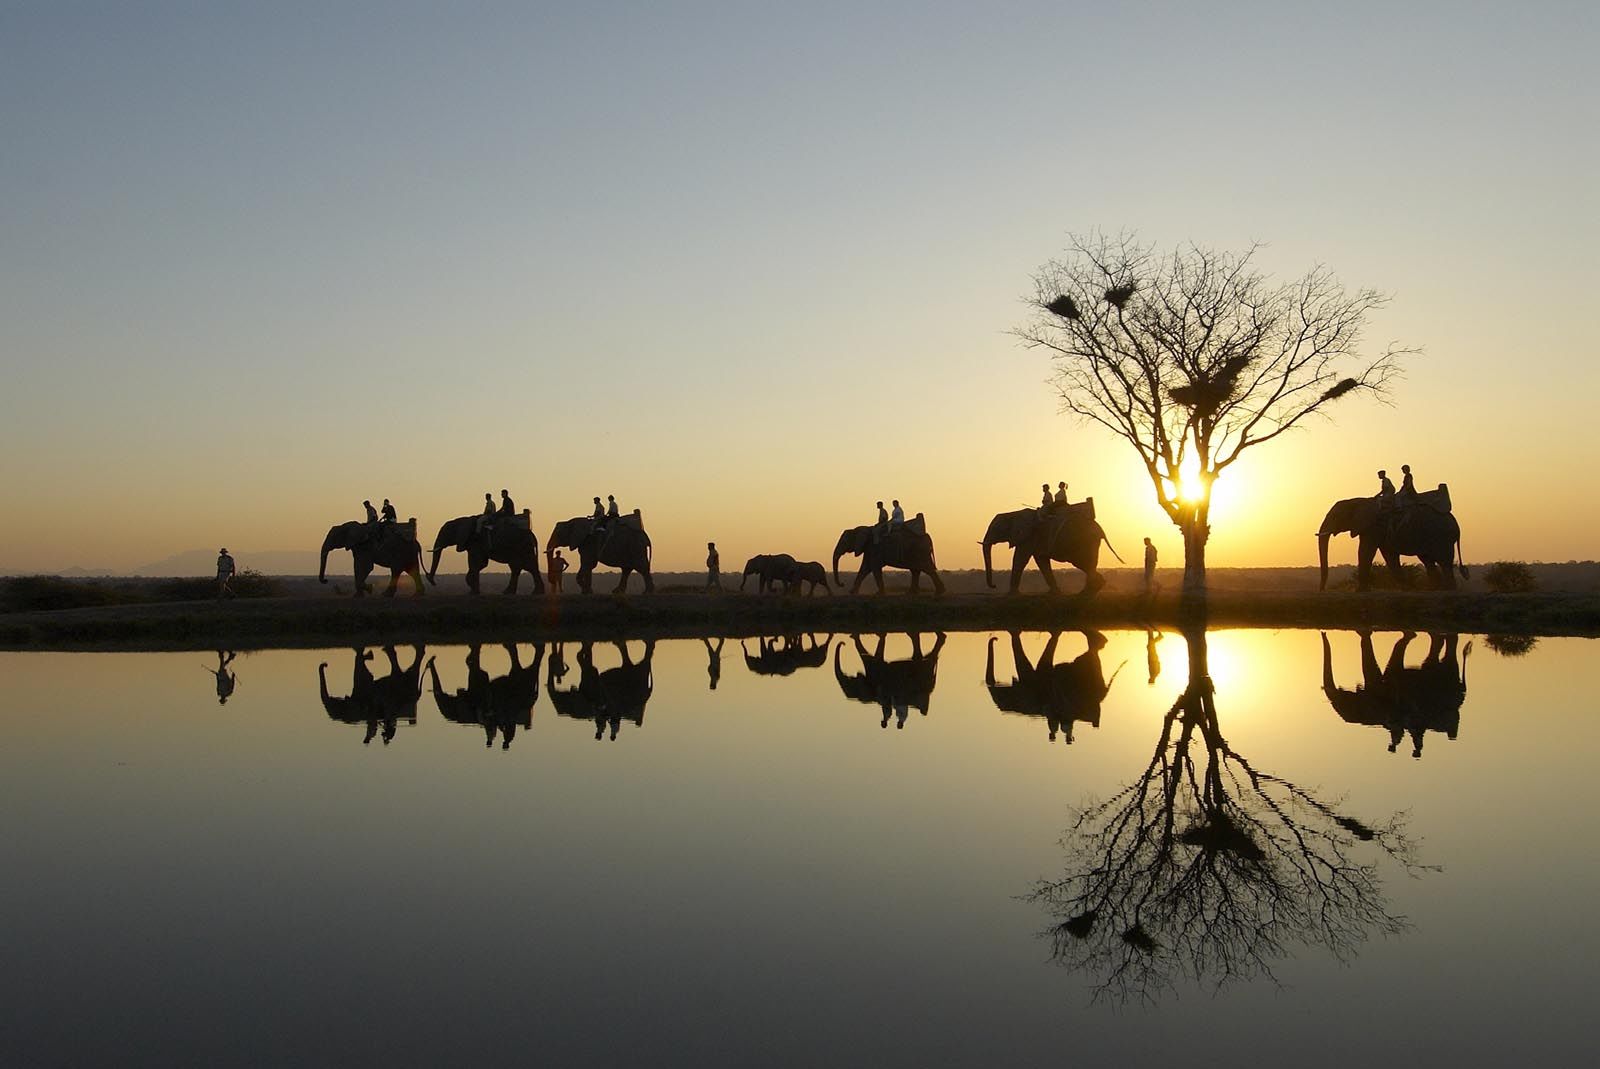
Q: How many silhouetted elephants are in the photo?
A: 8